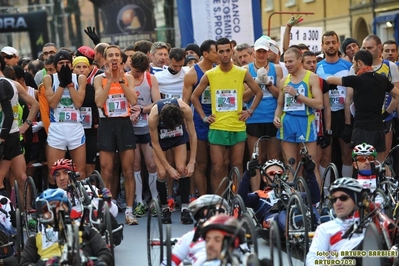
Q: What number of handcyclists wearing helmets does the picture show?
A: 7